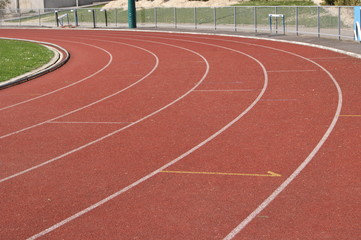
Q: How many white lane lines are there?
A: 5